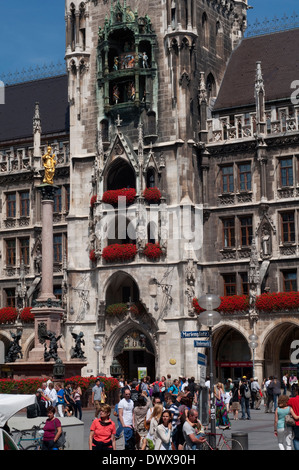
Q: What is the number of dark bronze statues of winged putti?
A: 3